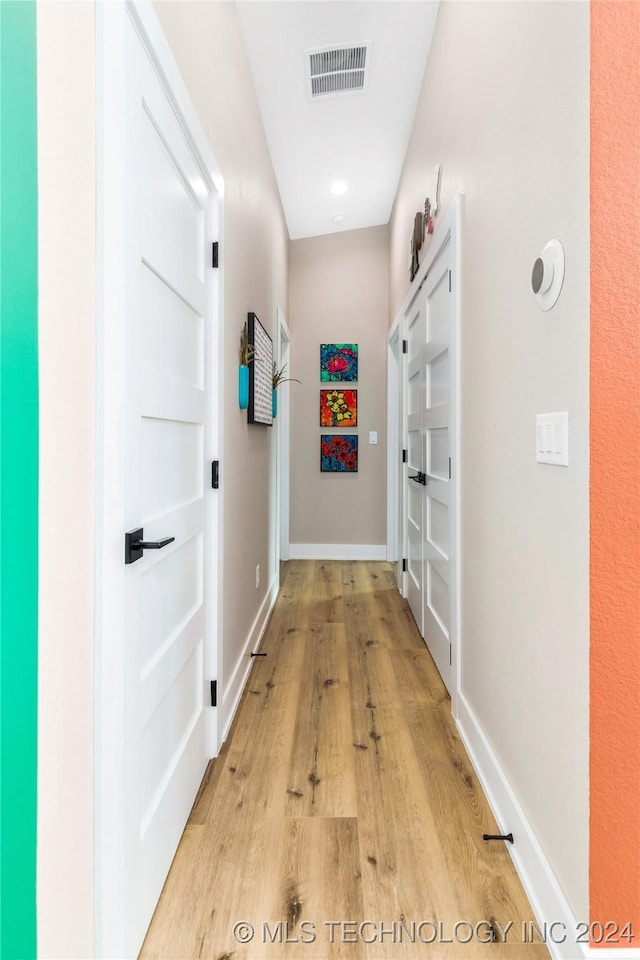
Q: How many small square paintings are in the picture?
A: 3